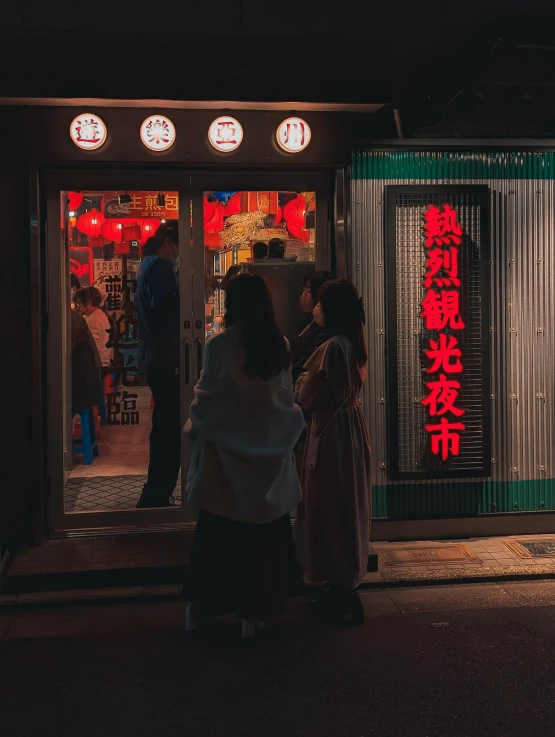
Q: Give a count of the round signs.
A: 4